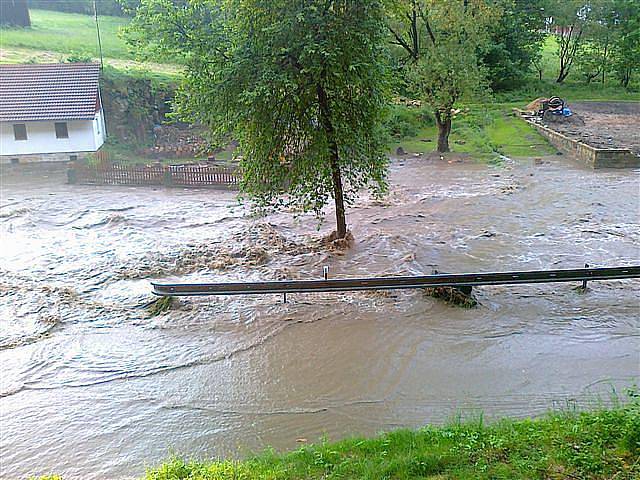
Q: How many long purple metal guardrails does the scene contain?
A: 0